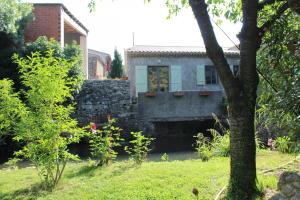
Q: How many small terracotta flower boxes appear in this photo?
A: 3